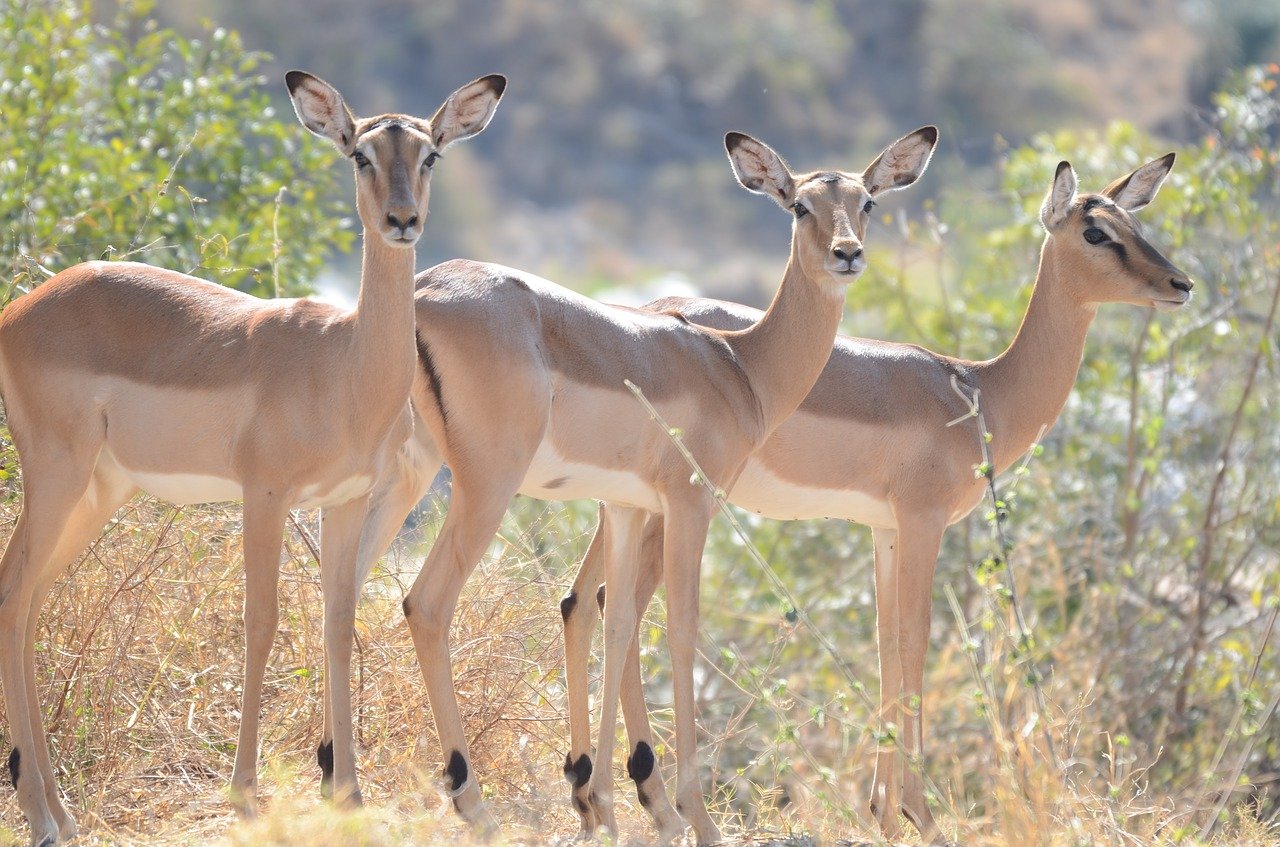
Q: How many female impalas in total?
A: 3